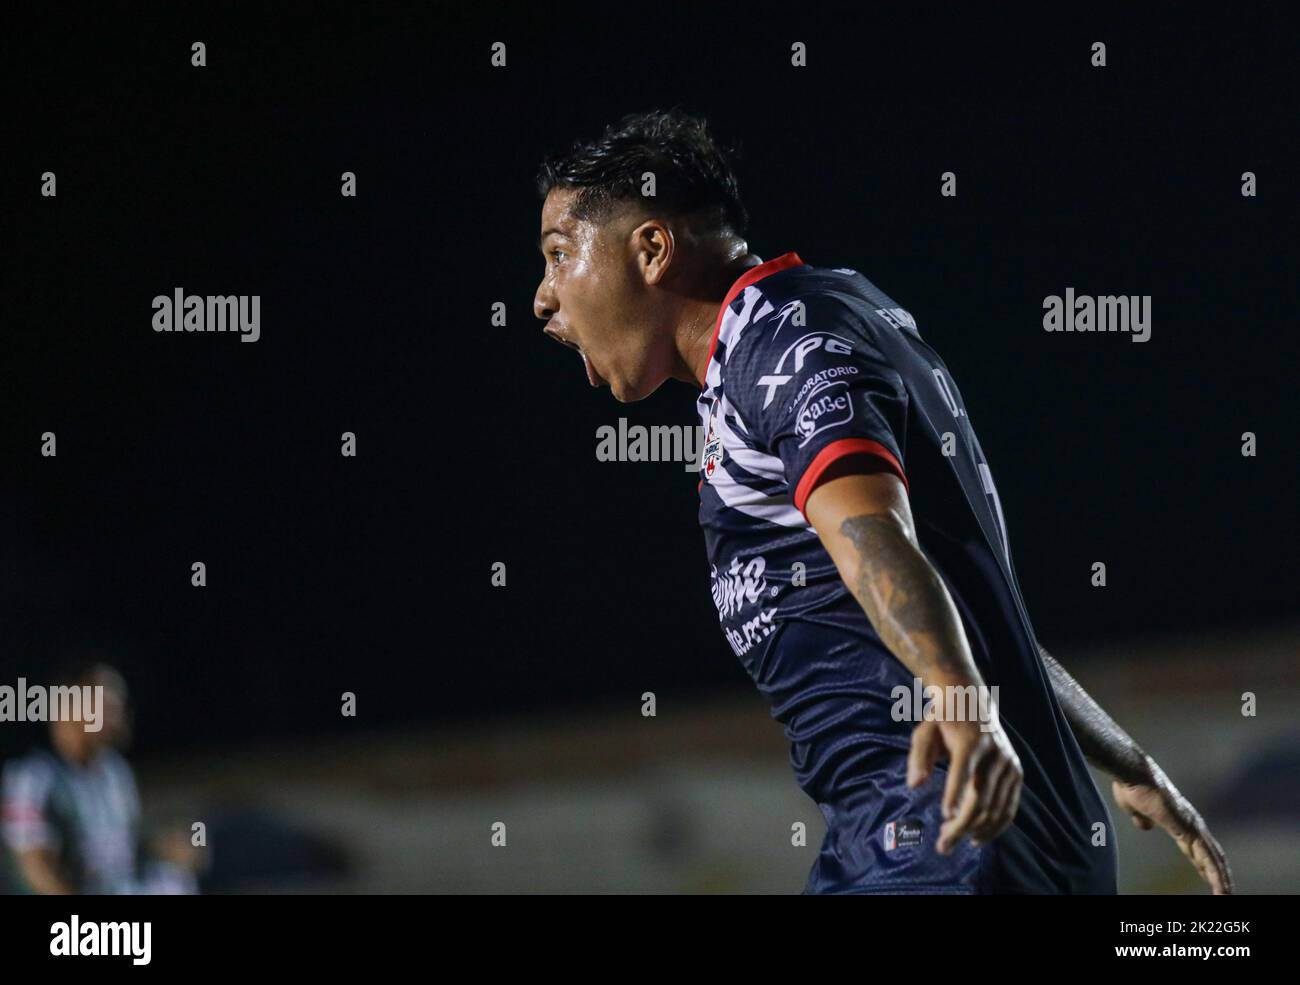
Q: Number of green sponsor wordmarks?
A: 0